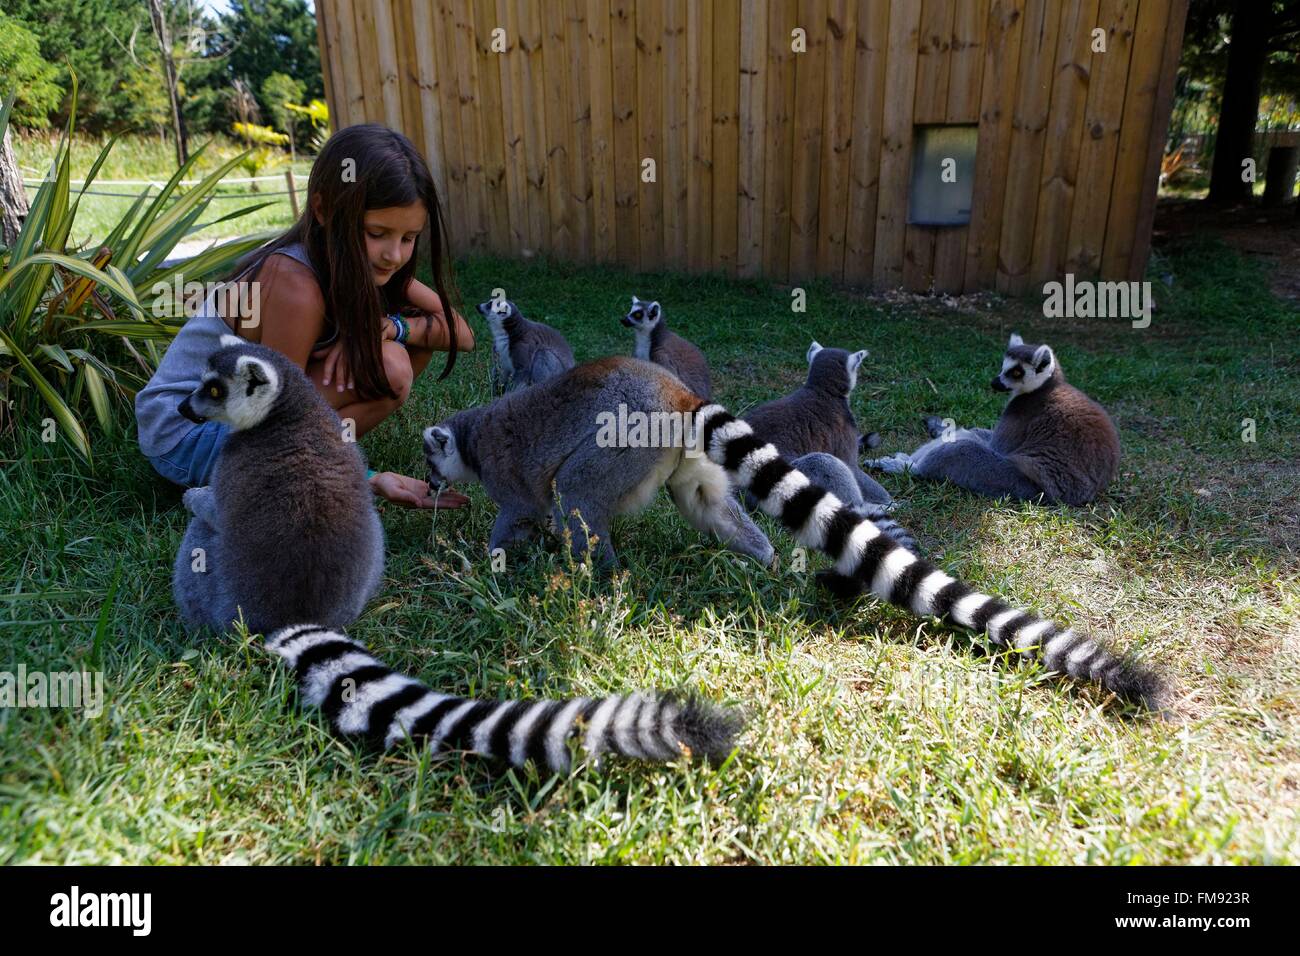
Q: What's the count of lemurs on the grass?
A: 6